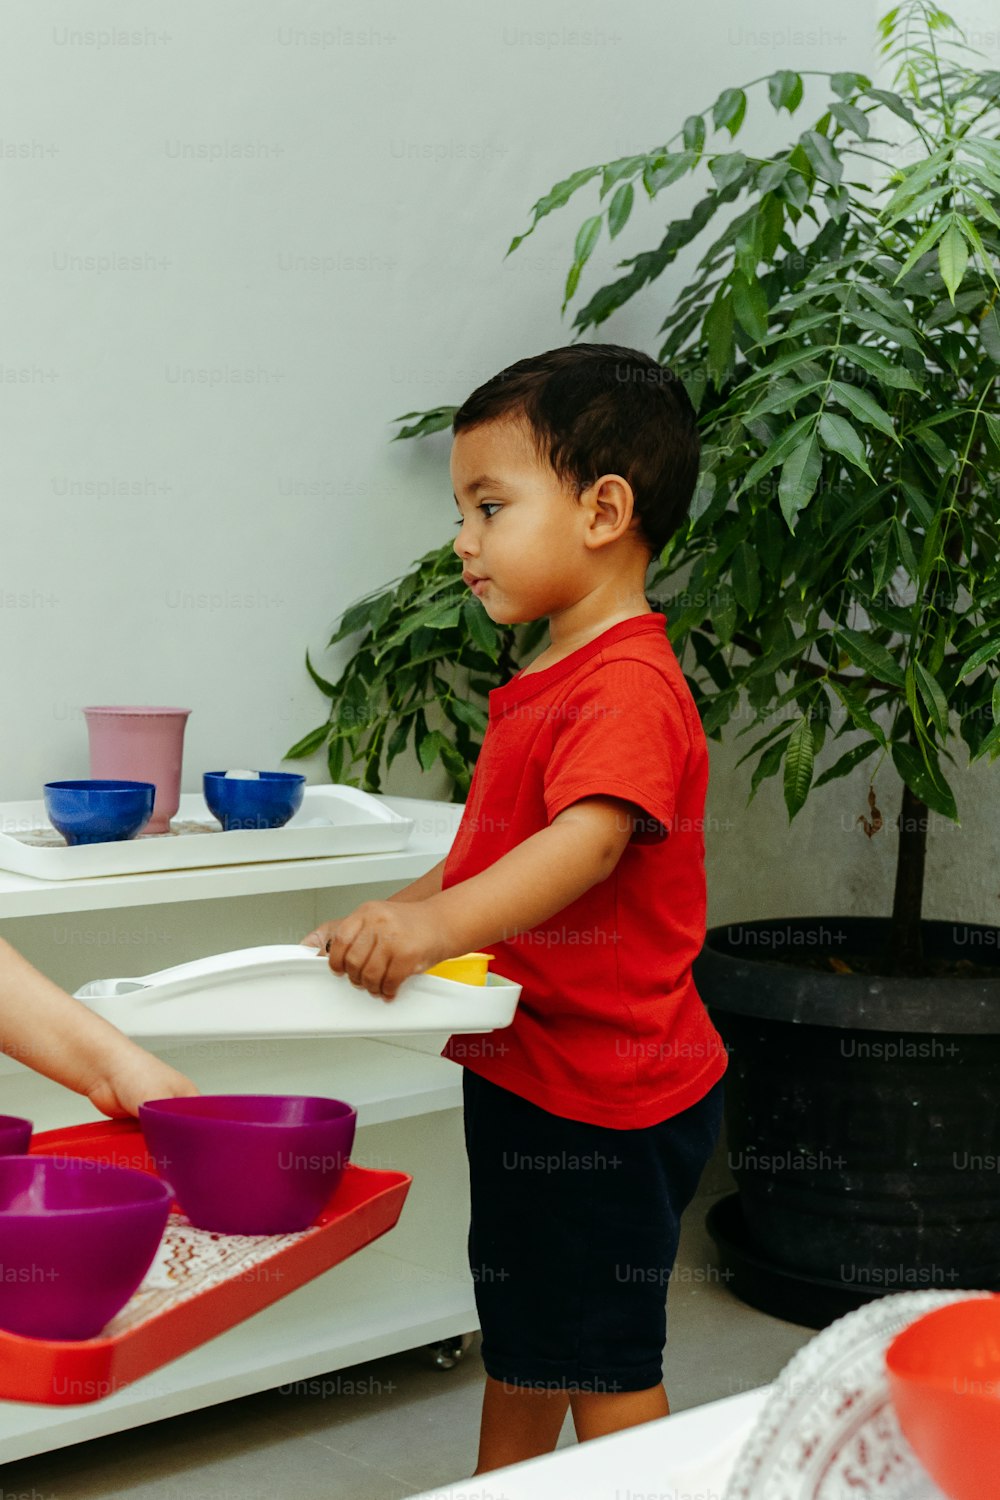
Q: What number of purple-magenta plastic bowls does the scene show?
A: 3